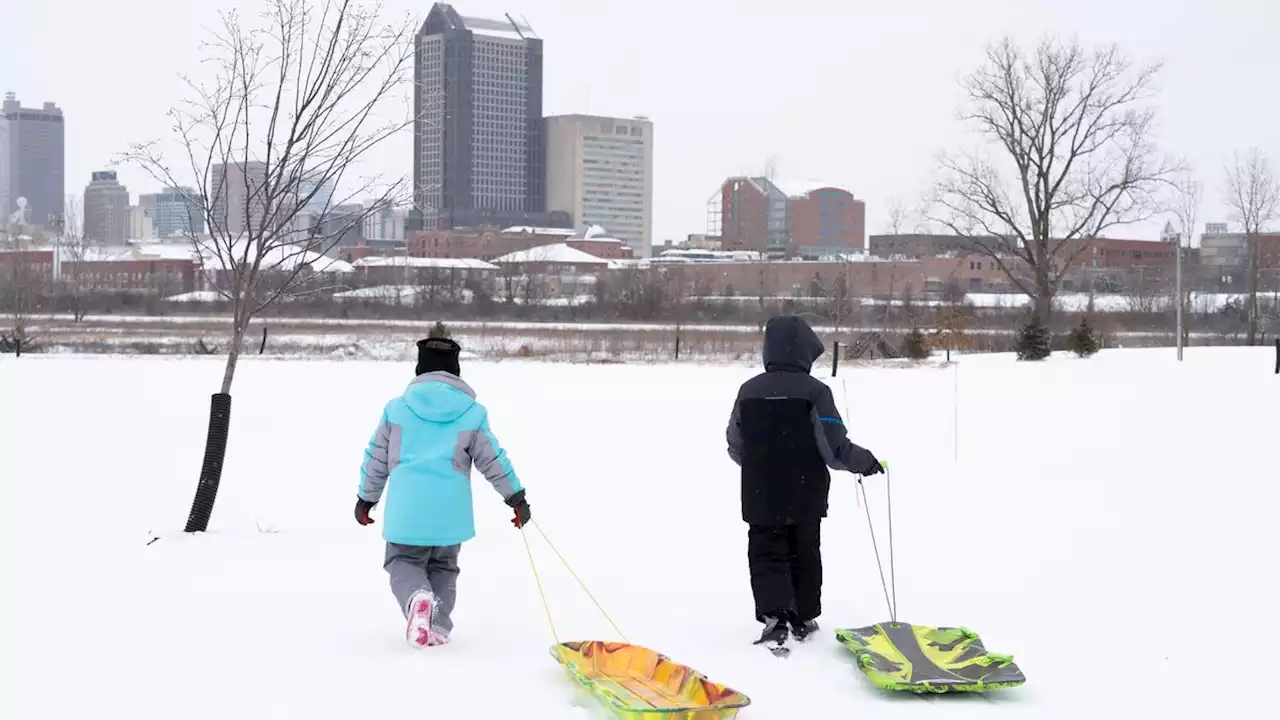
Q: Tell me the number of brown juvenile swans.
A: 0